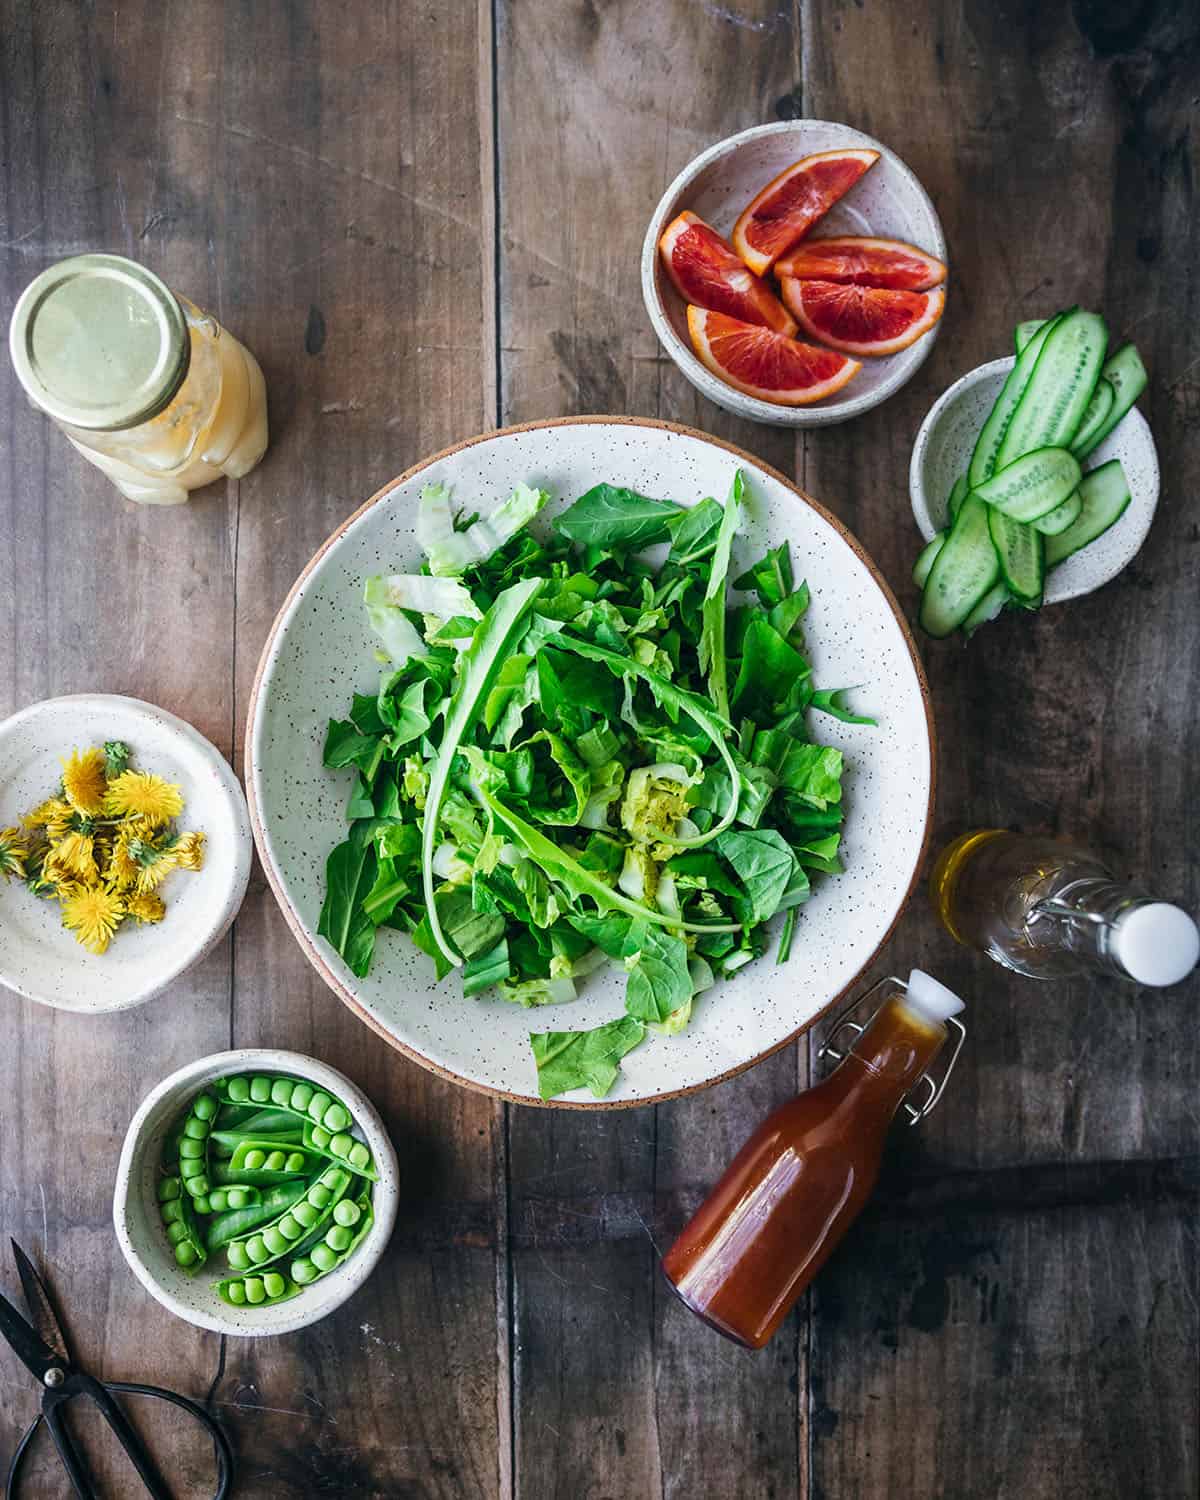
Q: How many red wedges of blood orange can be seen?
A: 5